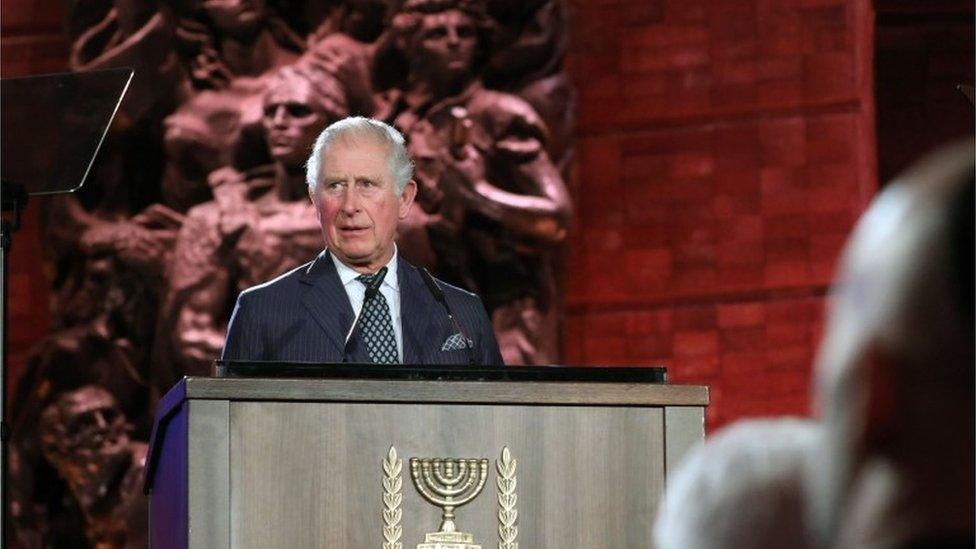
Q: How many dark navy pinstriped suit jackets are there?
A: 1